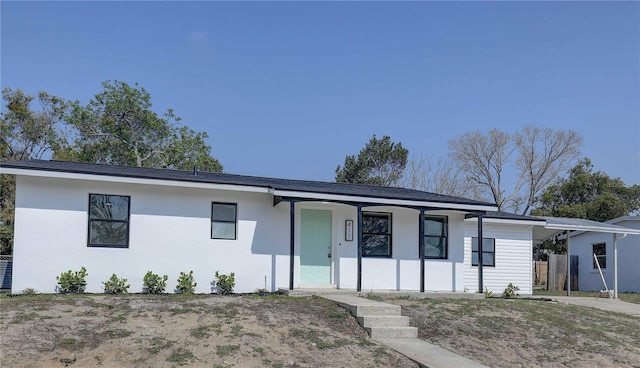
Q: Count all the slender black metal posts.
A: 4